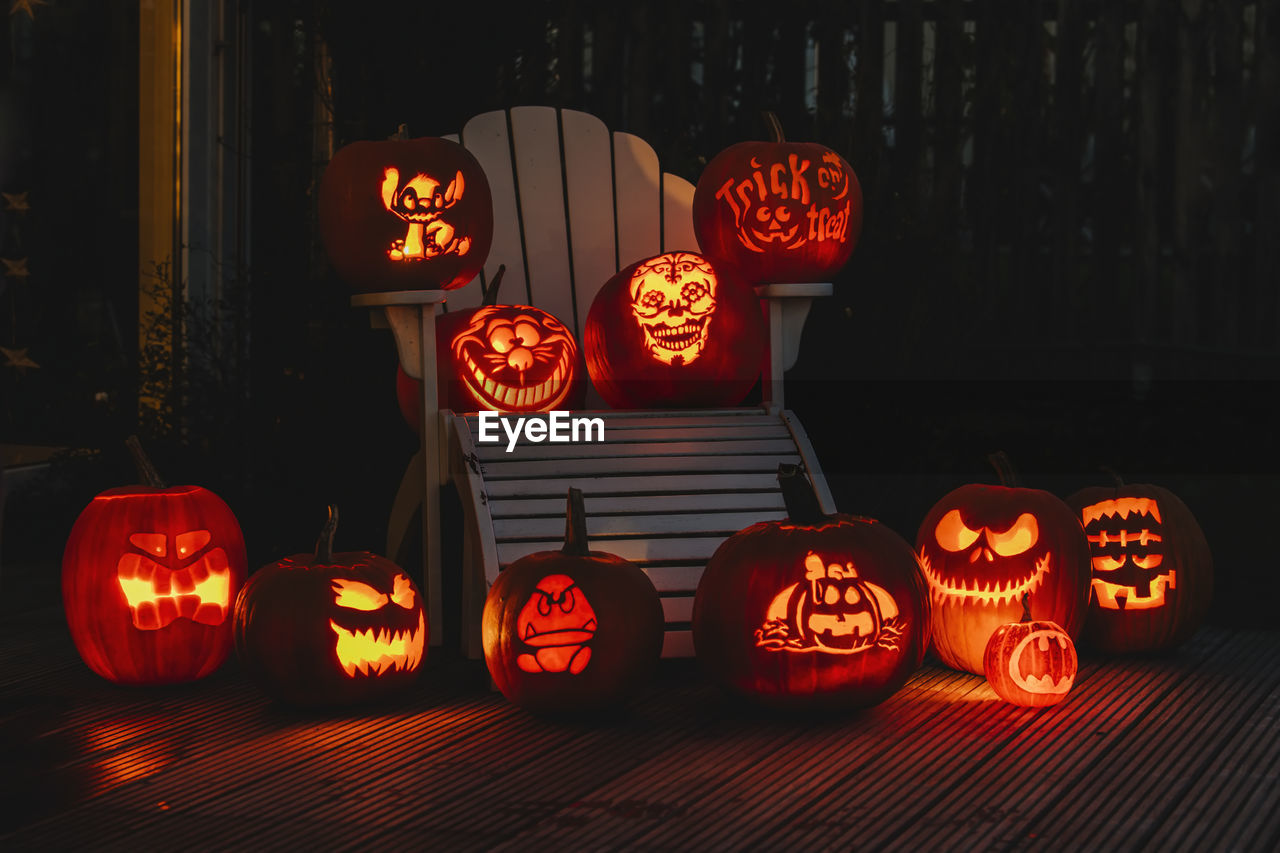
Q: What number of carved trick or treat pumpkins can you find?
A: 1